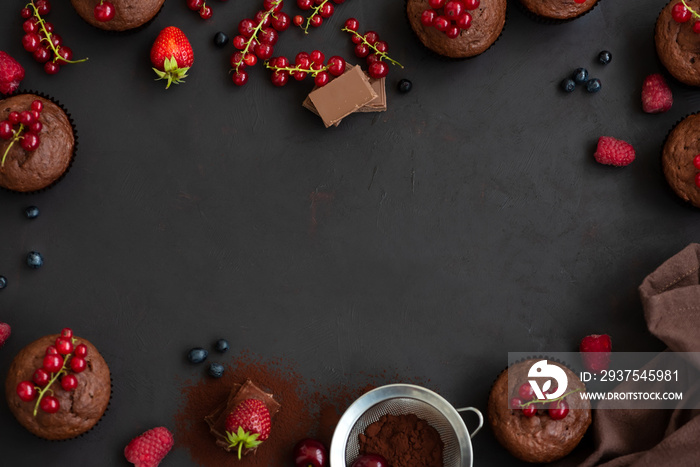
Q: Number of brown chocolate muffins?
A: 8